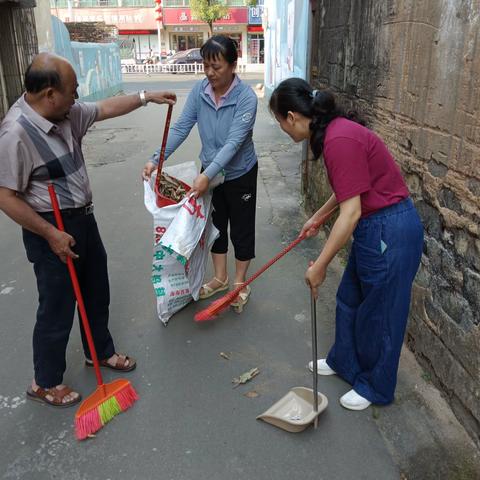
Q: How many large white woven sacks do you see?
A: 1